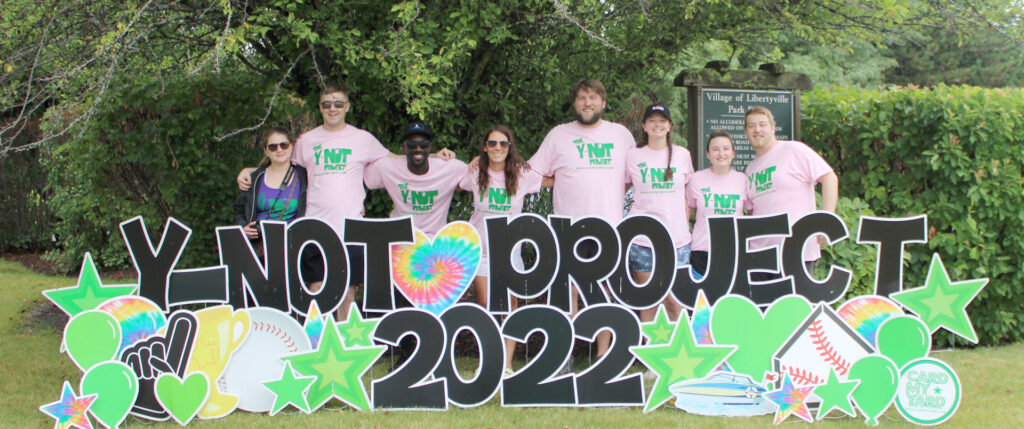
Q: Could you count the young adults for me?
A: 8